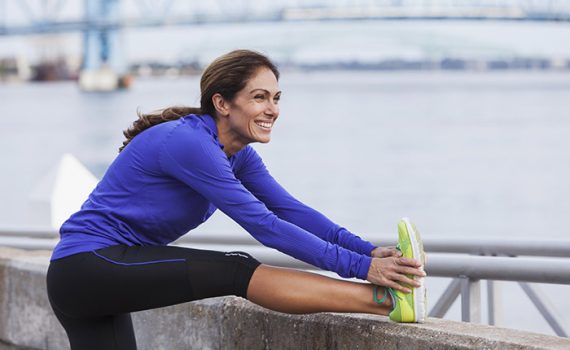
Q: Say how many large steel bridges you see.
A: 1